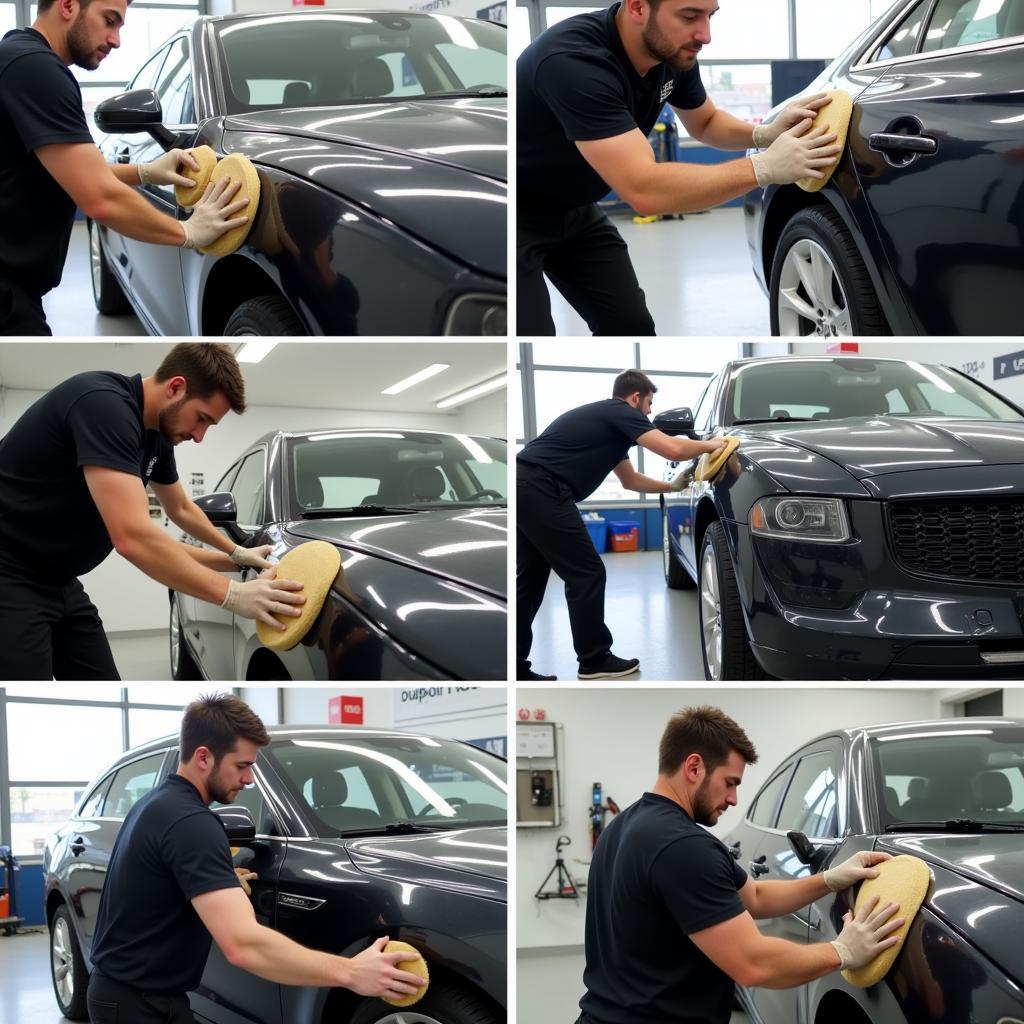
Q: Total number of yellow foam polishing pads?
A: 7